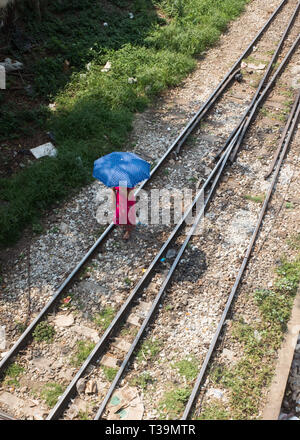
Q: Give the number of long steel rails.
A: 4